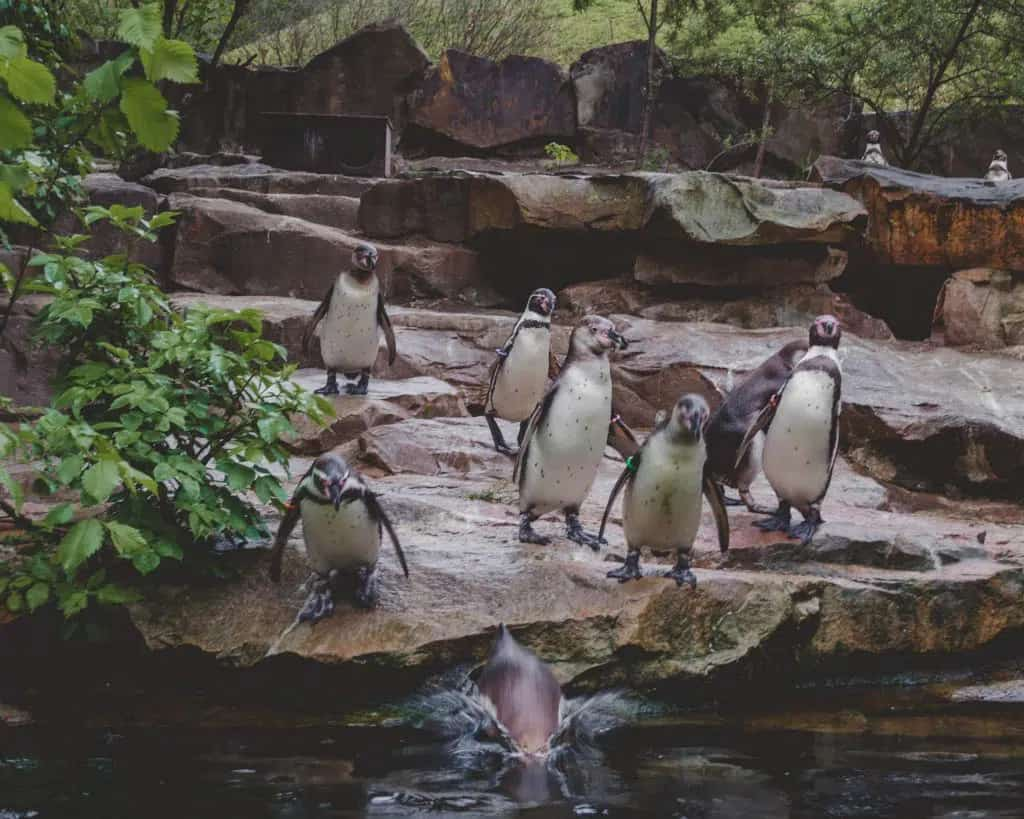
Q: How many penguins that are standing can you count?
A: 9